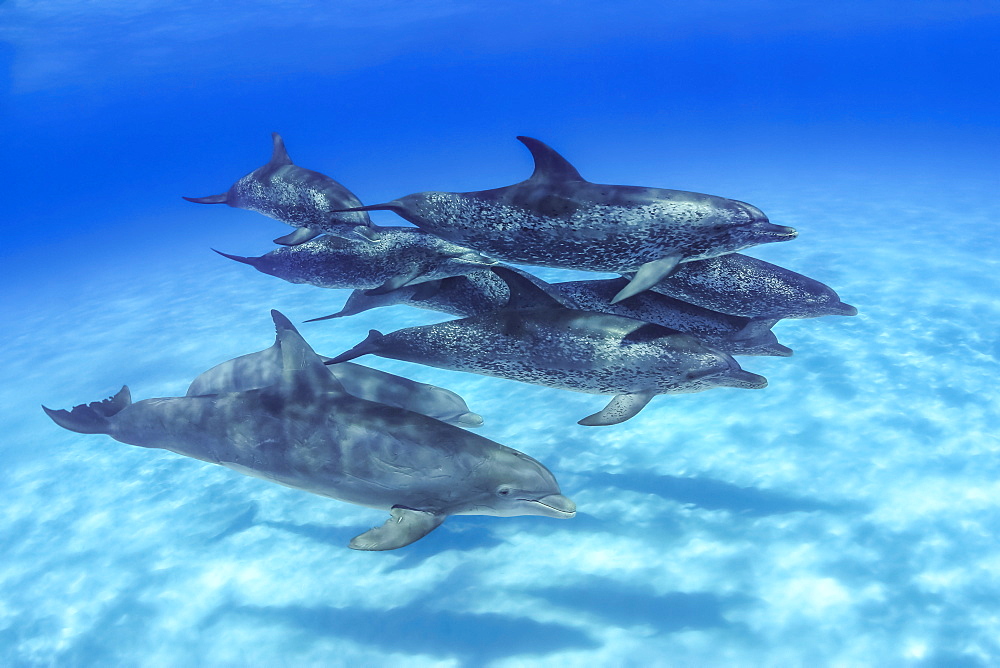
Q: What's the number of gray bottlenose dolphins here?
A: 2